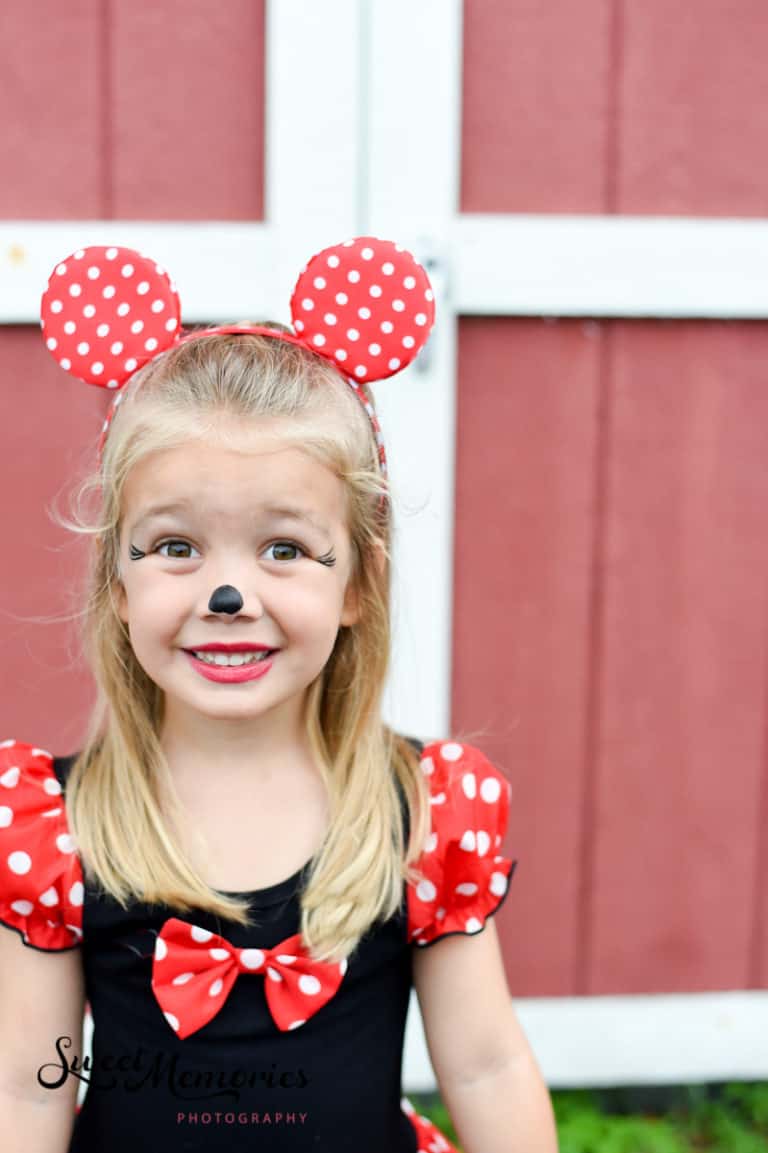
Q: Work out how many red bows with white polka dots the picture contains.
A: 1